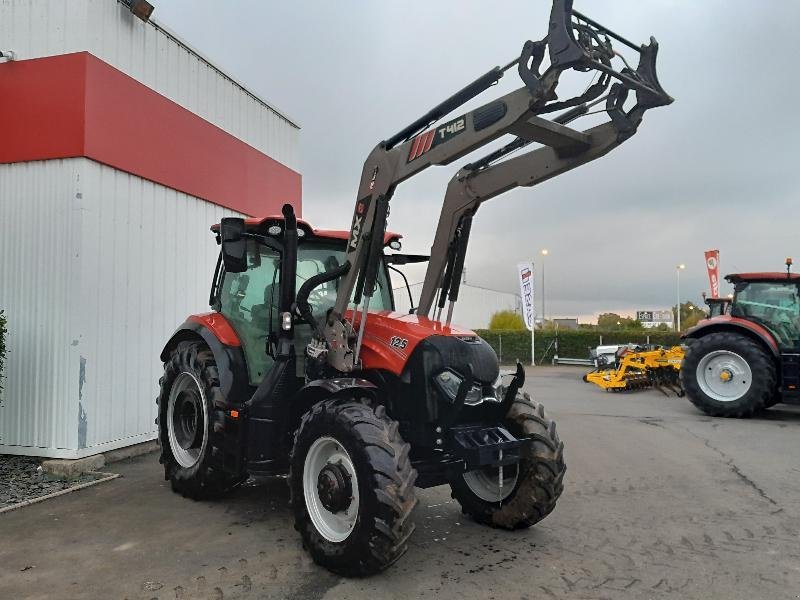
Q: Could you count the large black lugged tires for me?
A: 4